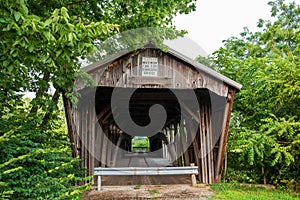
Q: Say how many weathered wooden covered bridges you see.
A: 1